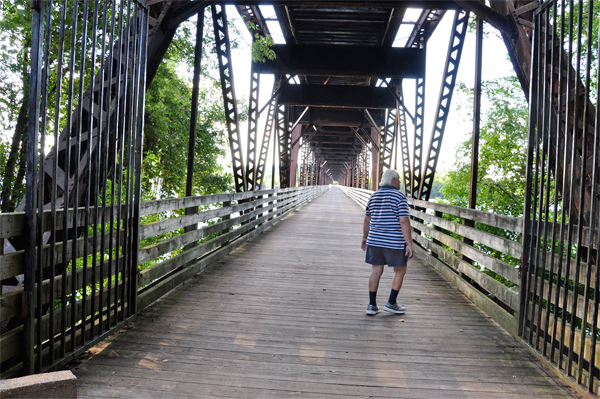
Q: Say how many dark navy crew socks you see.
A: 2